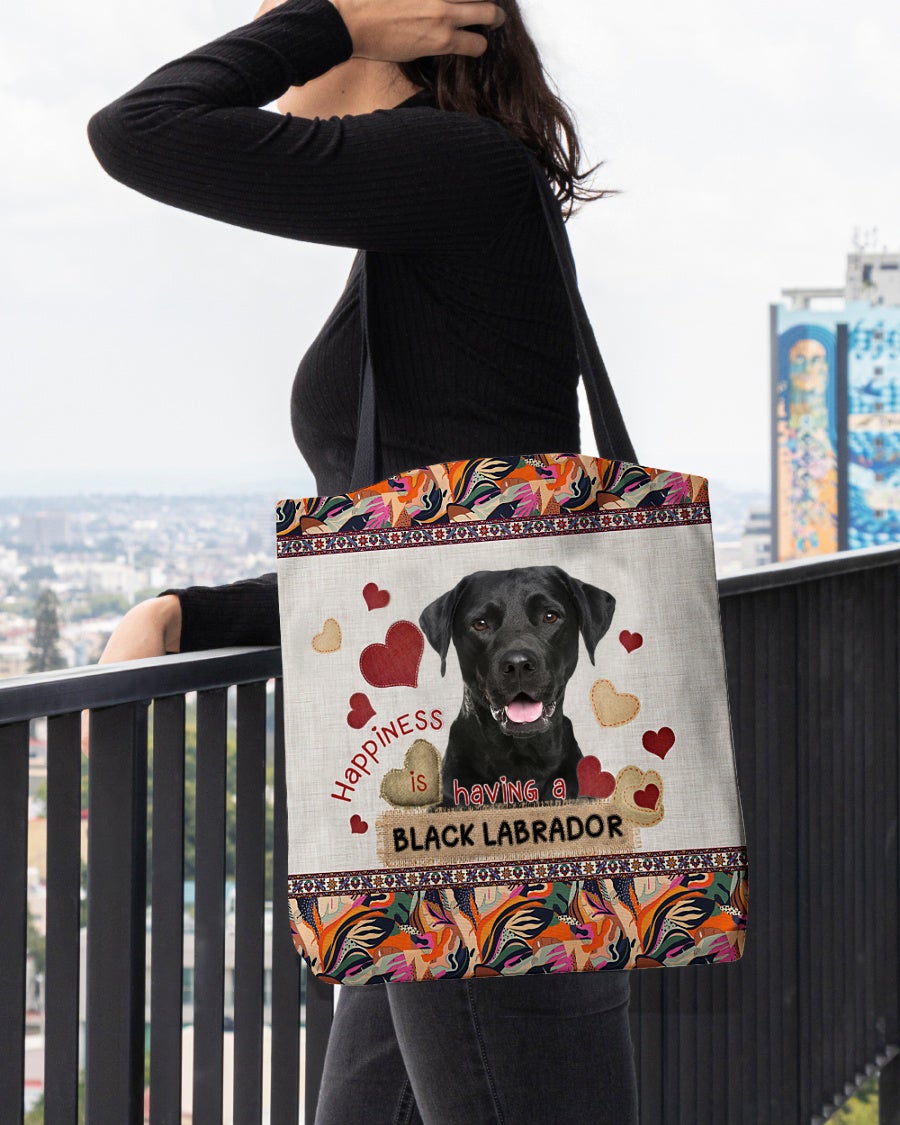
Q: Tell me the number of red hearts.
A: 8